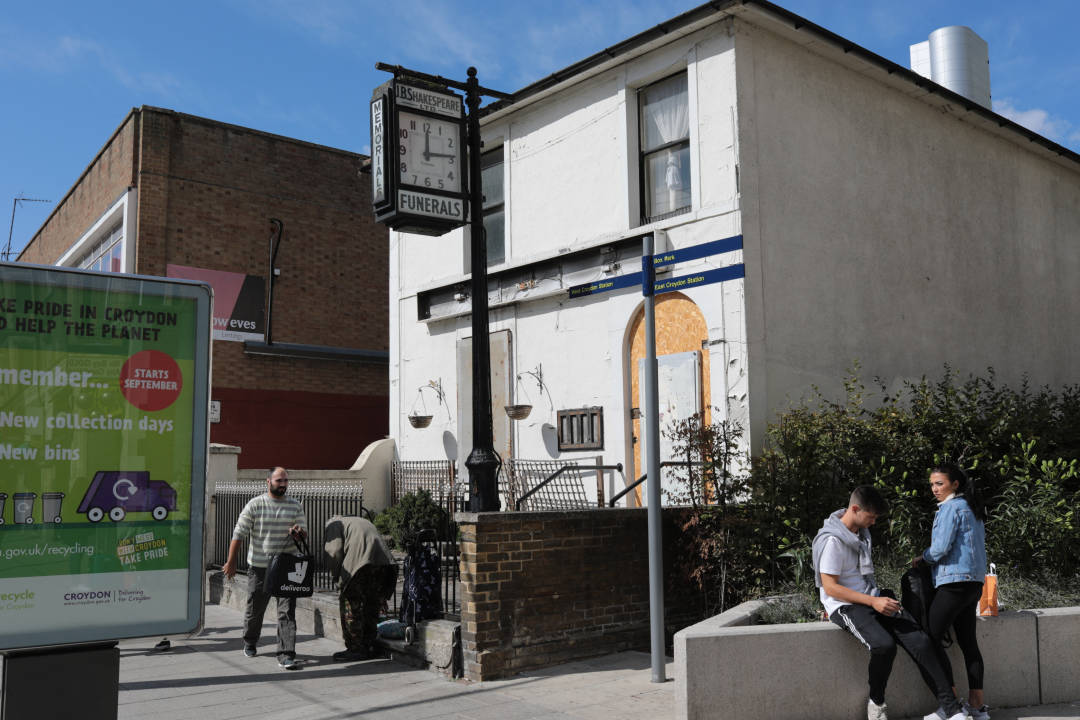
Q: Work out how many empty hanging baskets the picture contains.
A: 2